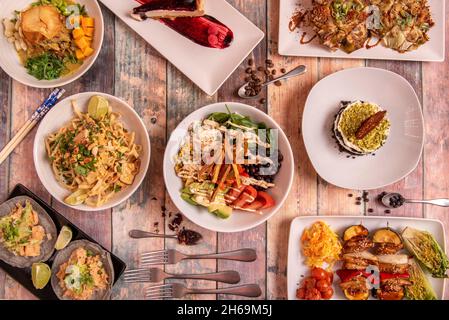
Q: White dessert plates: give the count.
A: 2